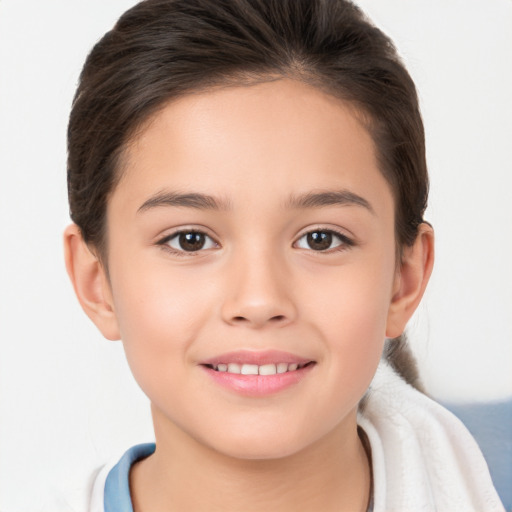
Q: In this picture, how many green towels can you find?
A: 0